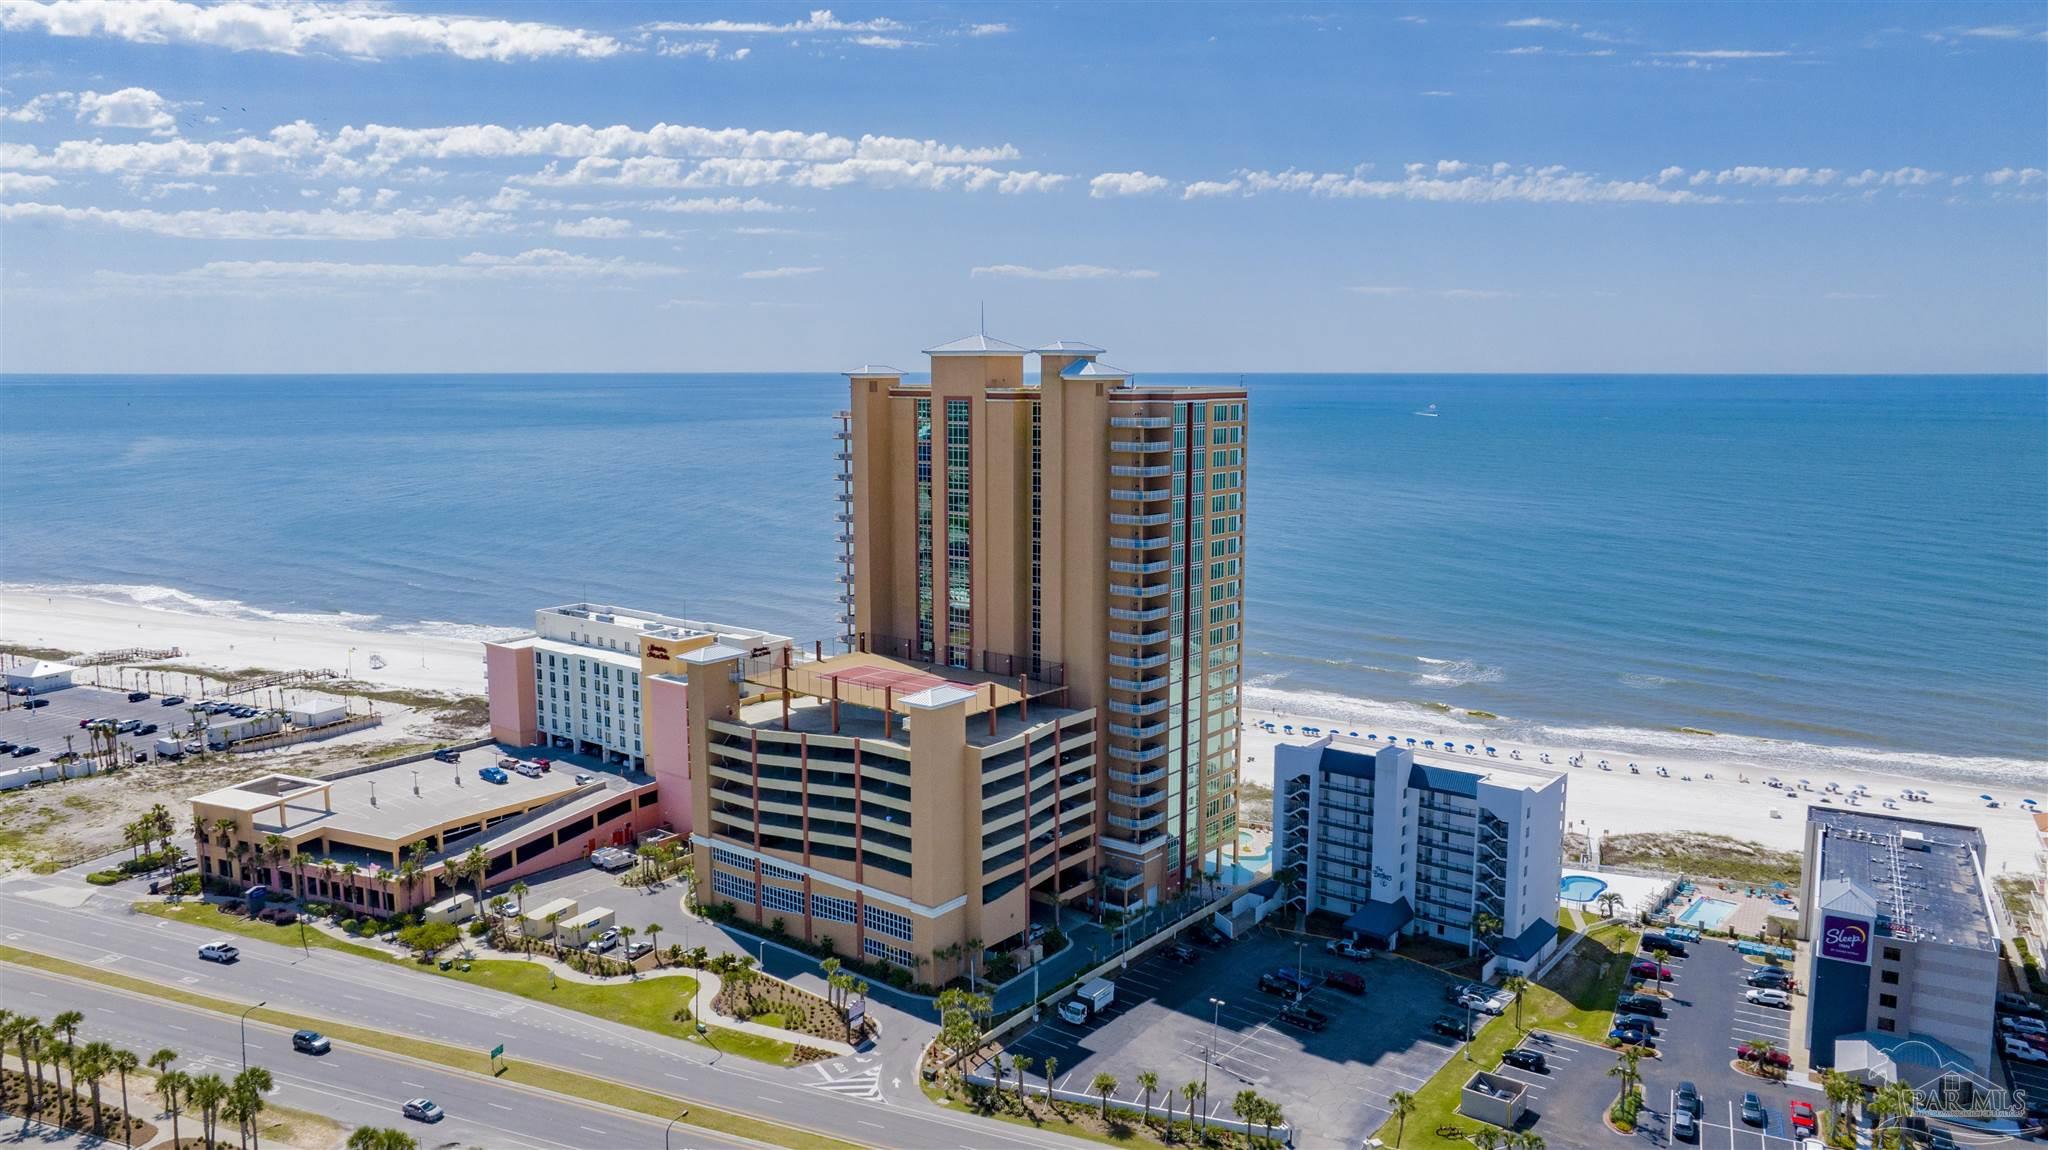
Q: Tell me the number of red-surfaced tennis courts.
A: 1